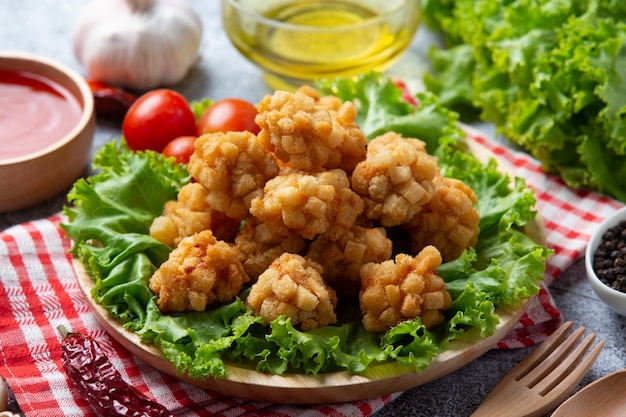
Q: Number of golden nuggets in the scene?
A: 11